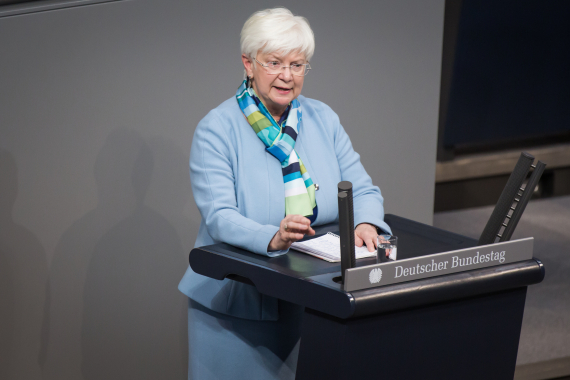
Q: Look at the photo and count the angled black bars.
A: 2